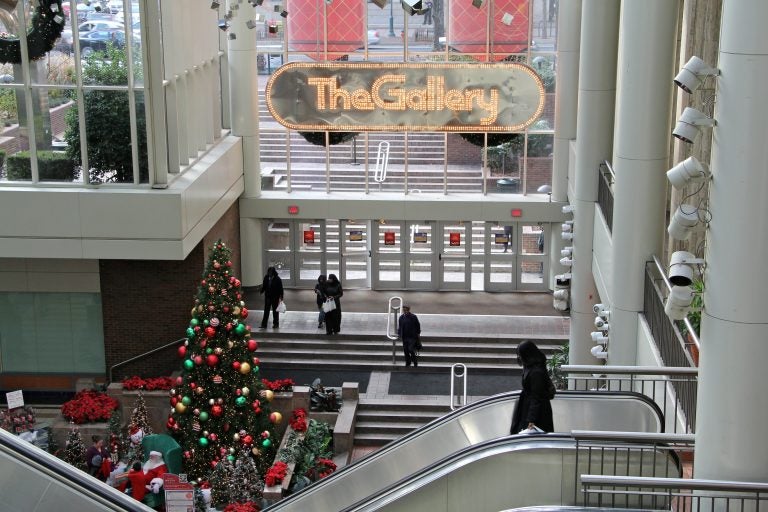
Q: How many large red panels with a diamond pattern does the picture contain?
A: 2